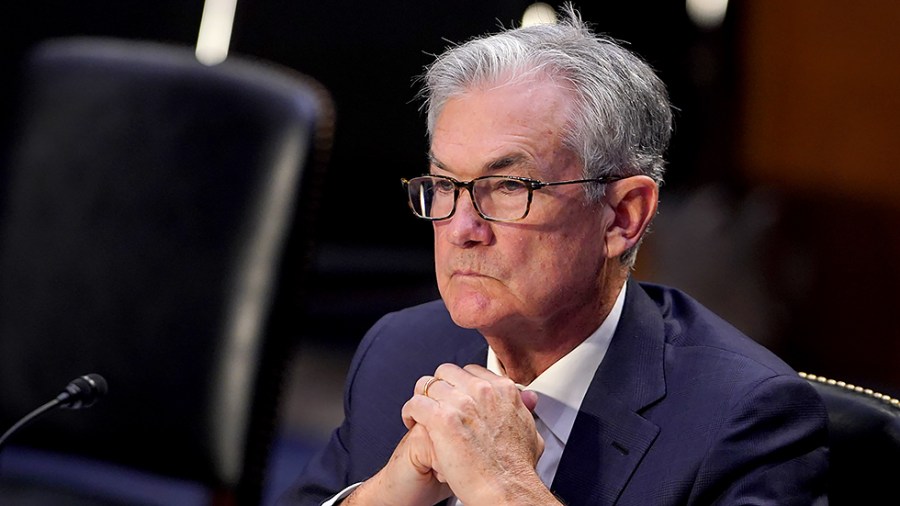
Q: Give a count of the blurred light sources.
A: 3